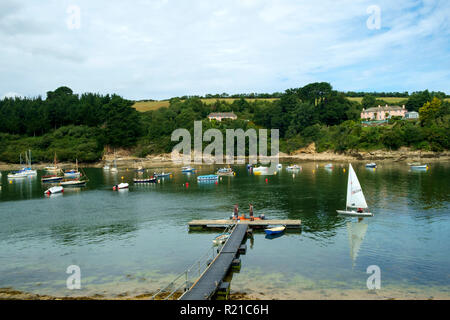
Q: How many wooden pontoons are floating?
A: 1